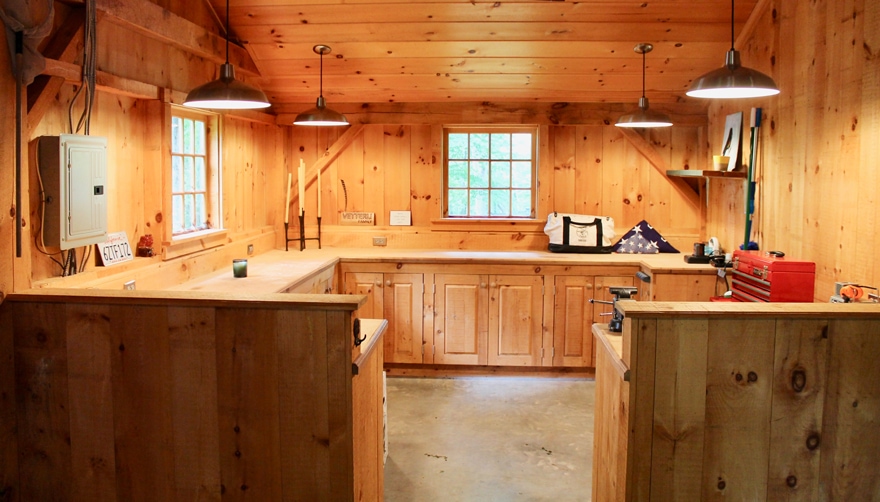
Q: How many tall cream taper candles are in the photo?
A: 5